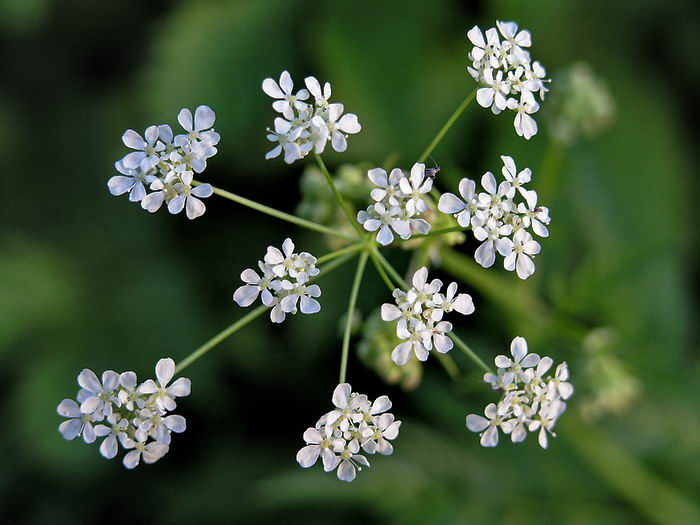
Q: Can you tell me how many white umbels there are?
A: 10